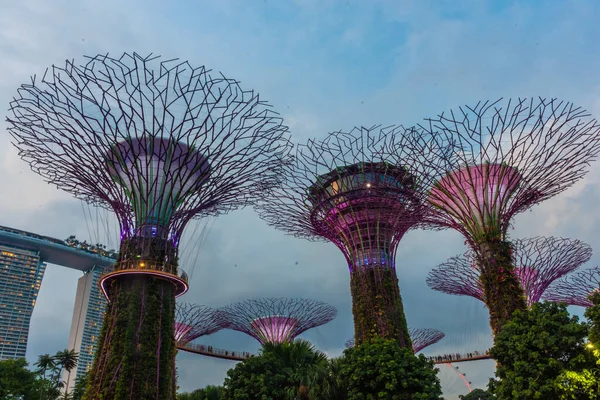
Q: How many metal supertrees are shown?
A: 8